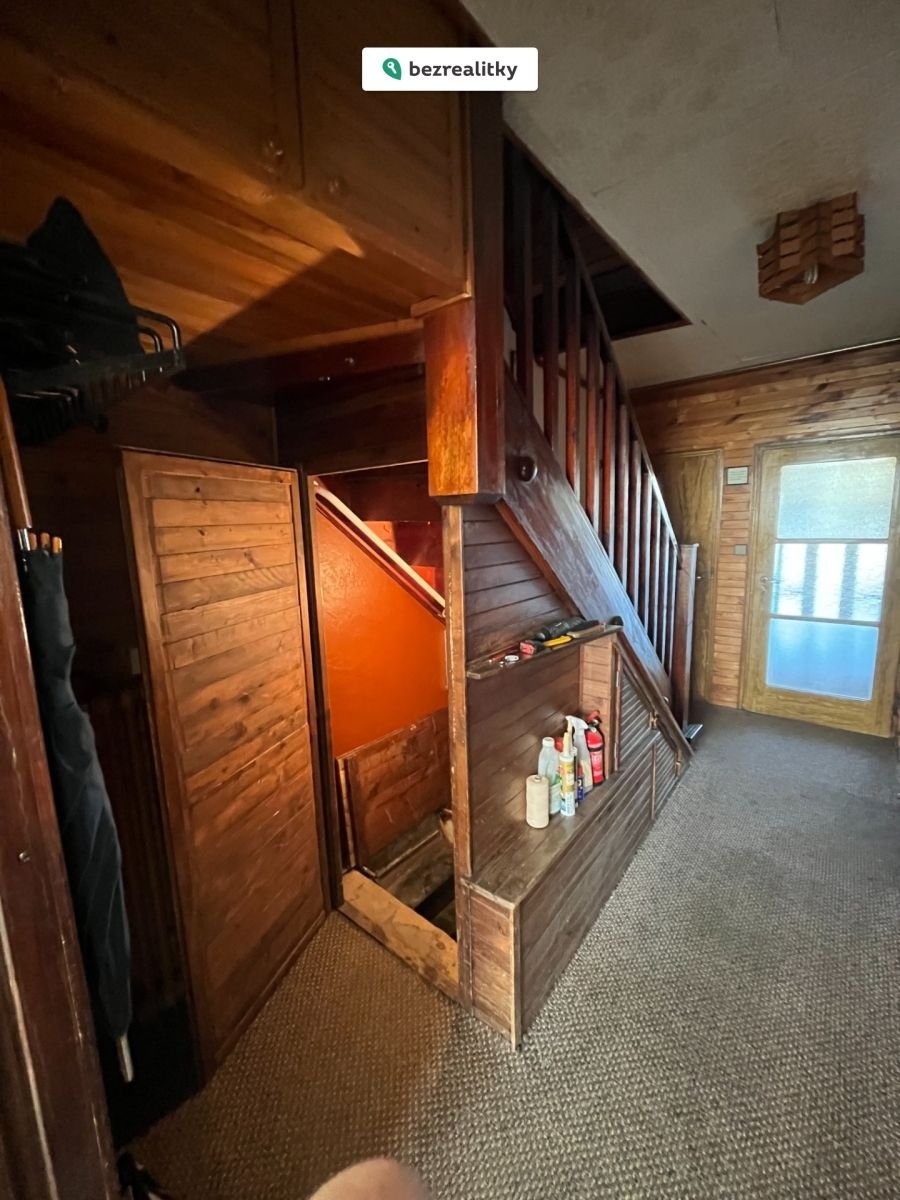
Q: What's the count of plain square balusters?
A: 11